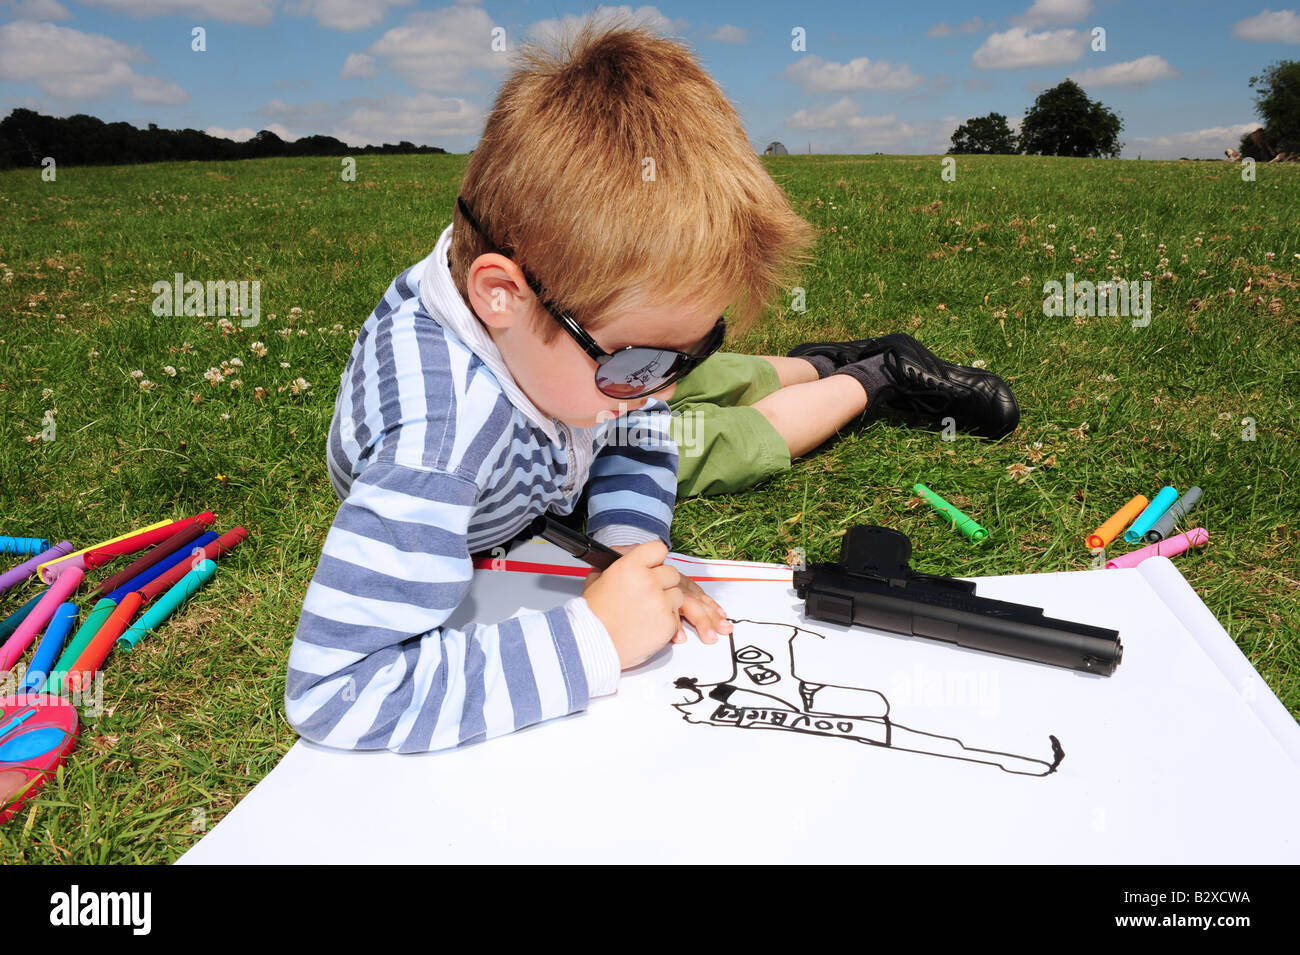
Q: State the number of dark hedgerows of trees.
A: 1